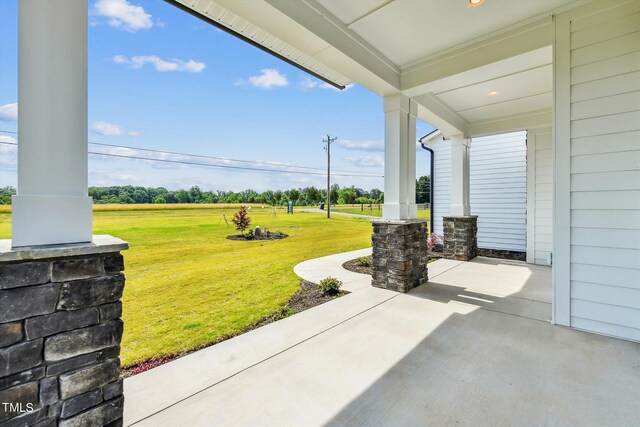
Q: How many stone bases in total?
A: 3